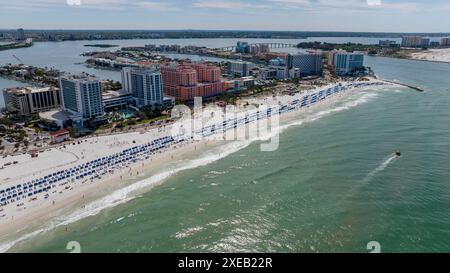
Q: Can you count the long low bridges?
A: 1